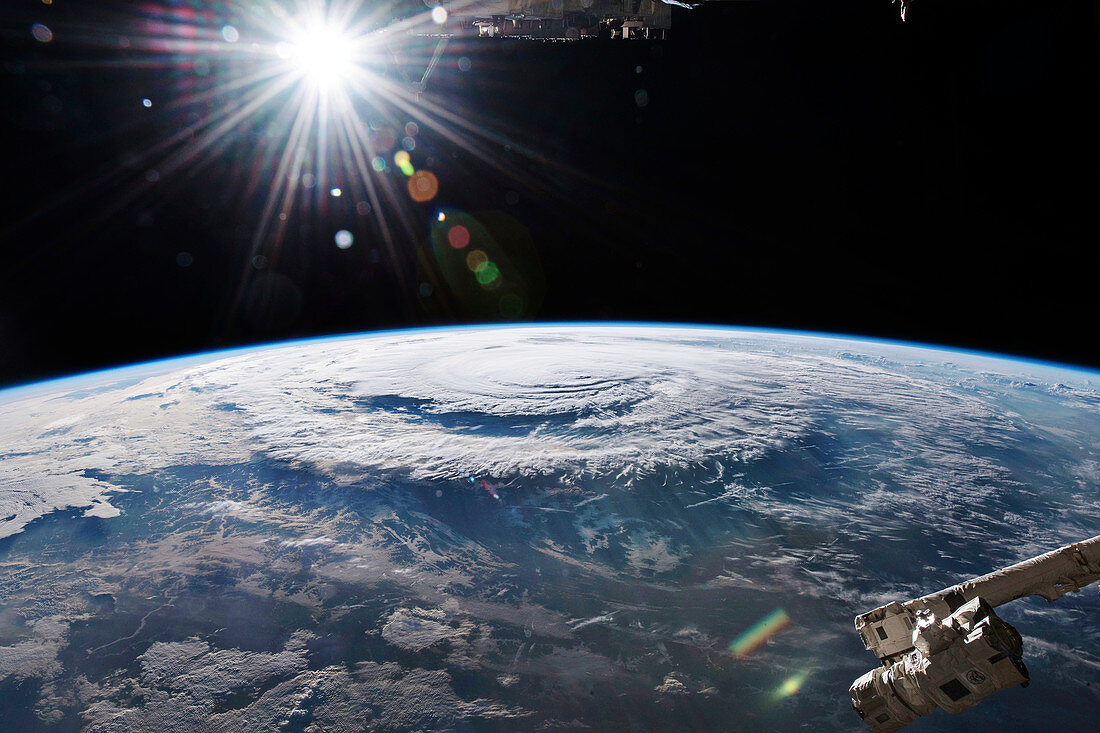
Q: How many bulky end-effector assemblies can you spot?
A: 1